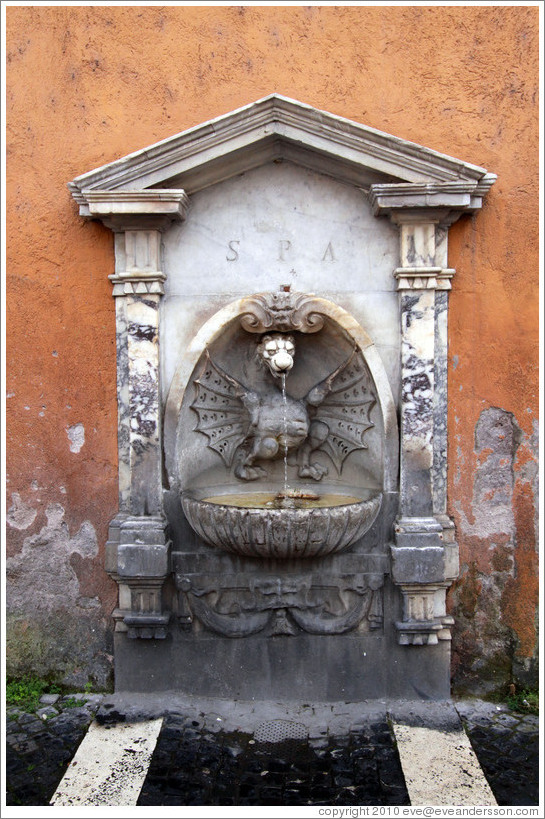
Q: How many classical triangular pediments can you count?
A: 1